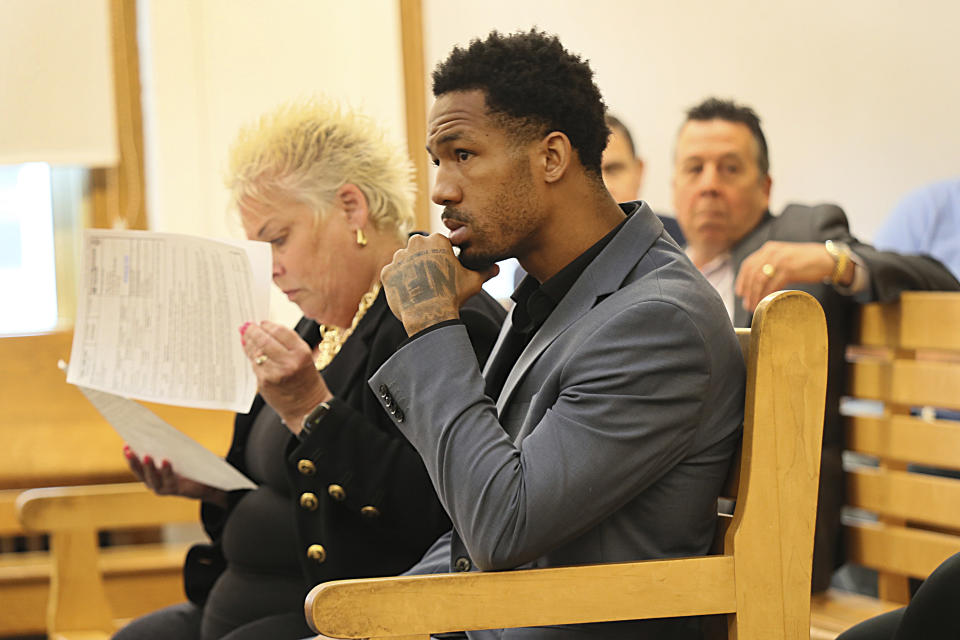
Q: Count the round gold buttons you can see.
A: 5